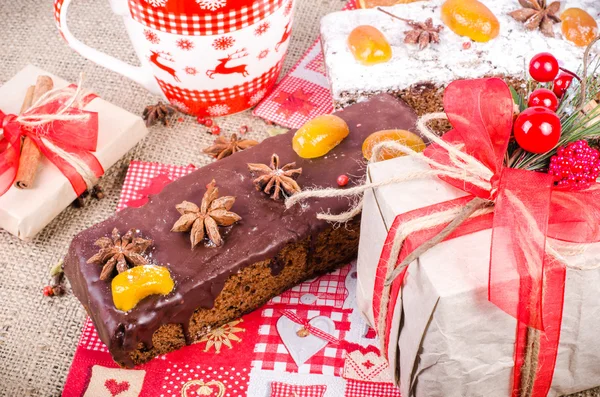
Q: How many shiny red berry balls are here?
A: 4